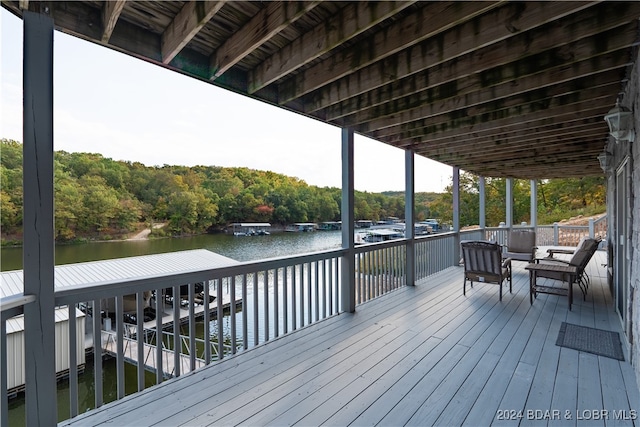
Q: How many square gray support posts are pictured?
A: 7